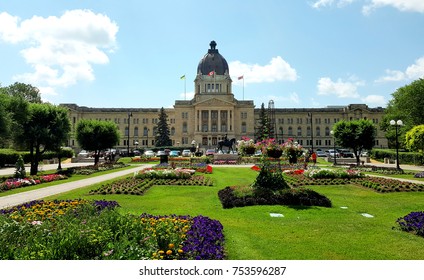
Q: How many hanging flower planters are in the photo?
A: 3